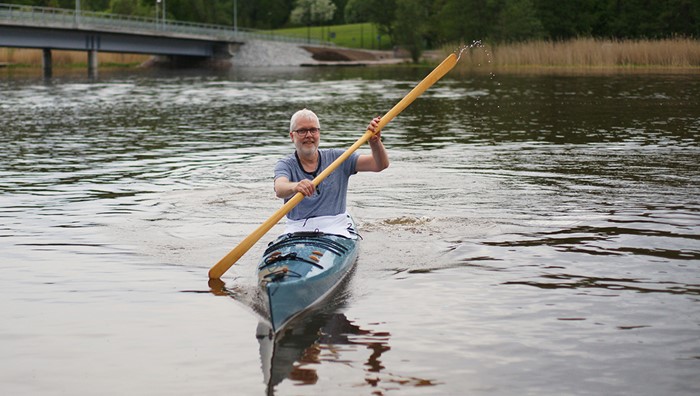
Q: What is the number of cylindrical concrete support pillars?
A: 2